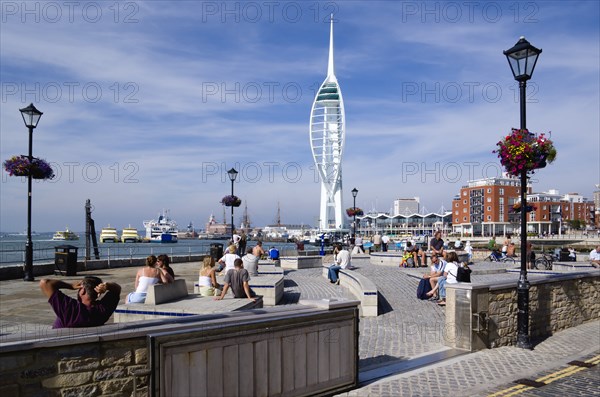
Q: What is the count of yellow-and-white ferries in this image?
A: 3